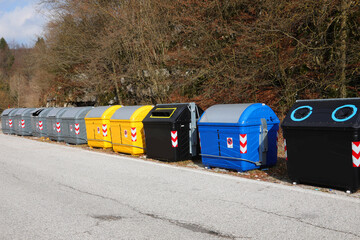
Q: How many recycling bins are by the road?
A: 10